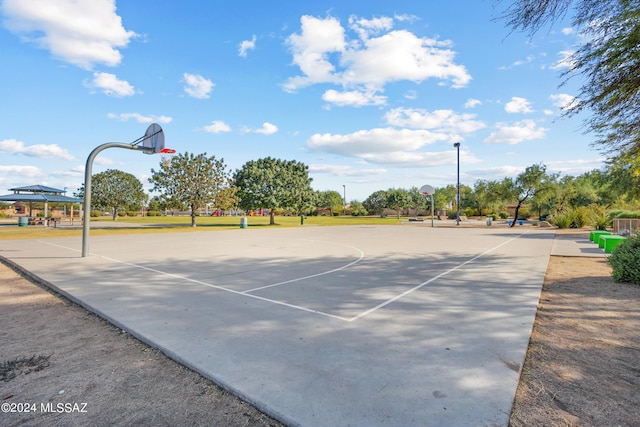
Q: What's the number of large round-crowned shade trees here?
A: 3